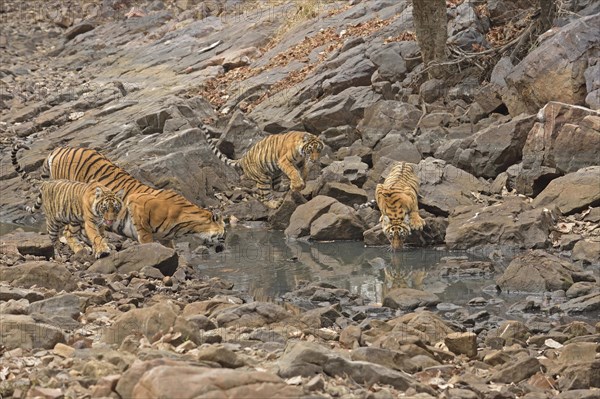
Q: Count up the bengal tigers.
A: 4